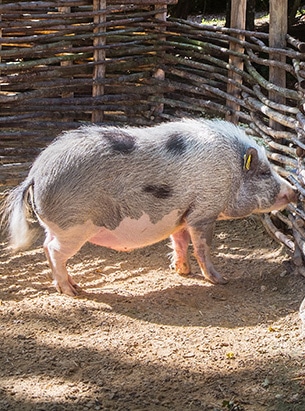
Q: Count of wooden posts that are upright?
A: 5